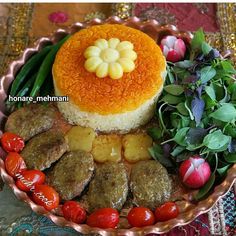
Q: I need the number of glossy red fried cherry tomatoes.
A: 8